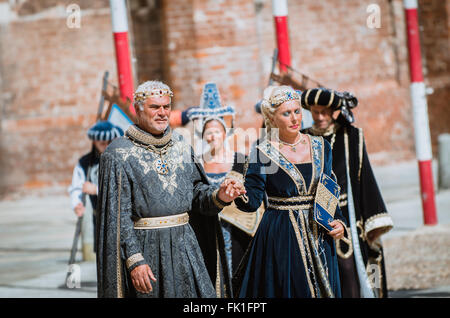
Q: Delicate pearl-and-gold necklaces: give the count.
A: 1